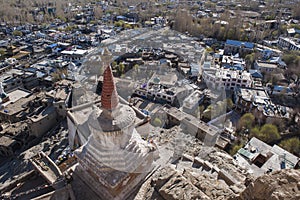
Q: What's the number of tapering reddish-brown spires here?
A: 1